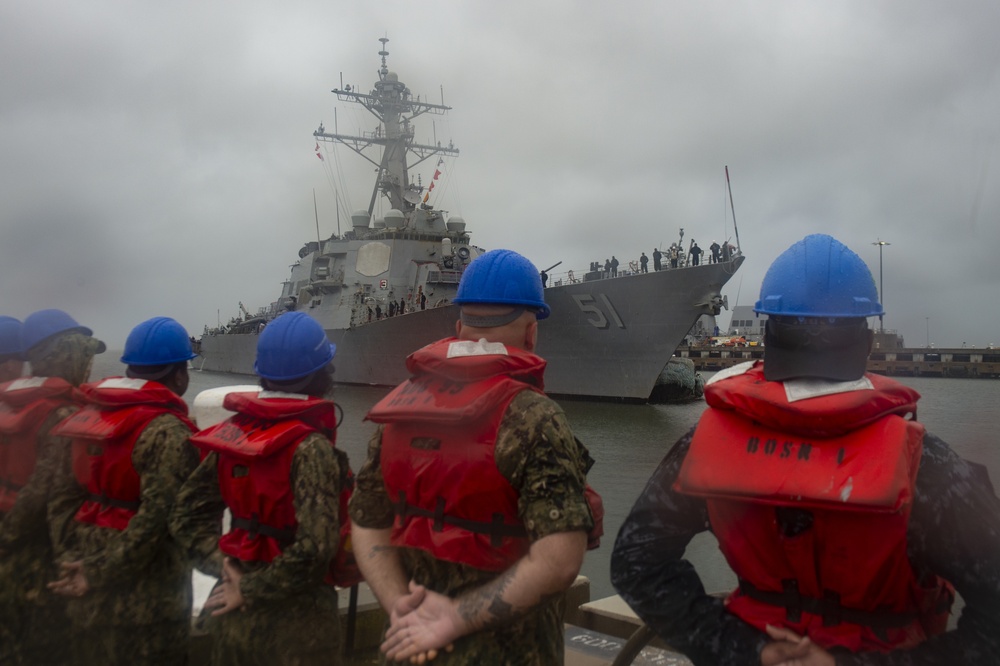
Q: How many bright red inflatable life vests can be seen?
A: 5